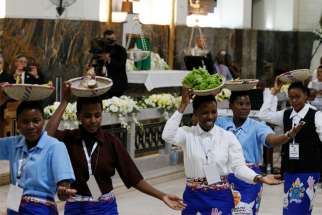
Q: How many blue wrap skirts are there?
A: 5